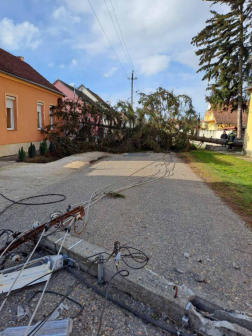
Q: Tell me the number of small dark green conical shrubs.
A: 4